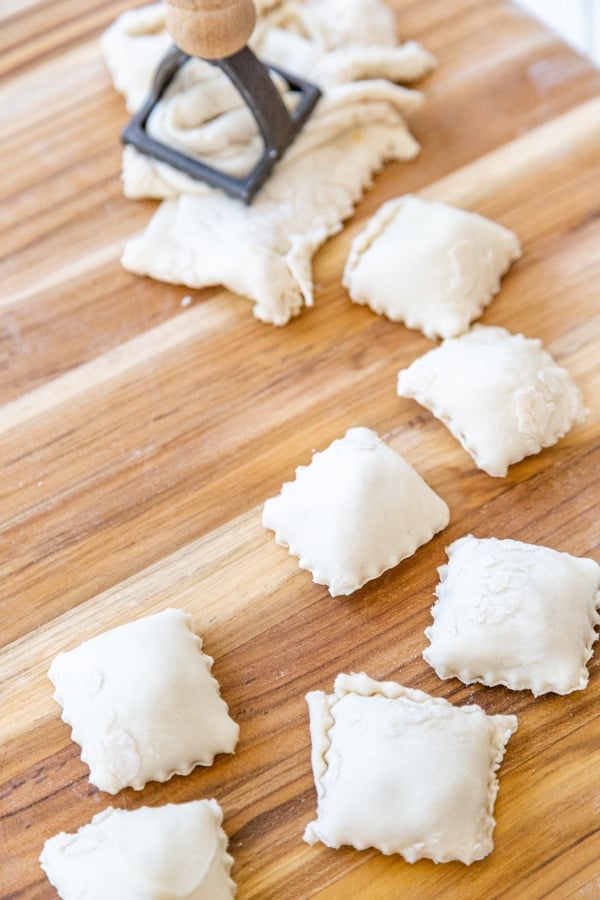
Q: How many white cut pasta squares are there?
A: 7